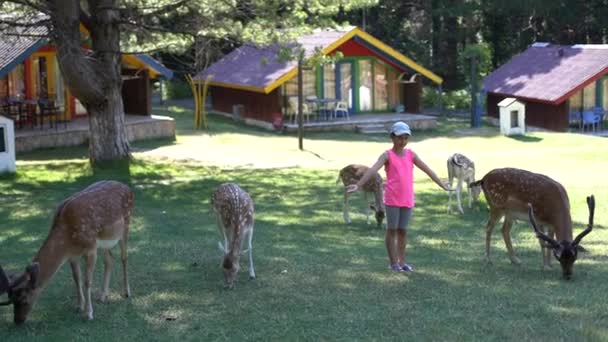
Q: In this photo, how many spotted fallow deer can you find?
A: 5